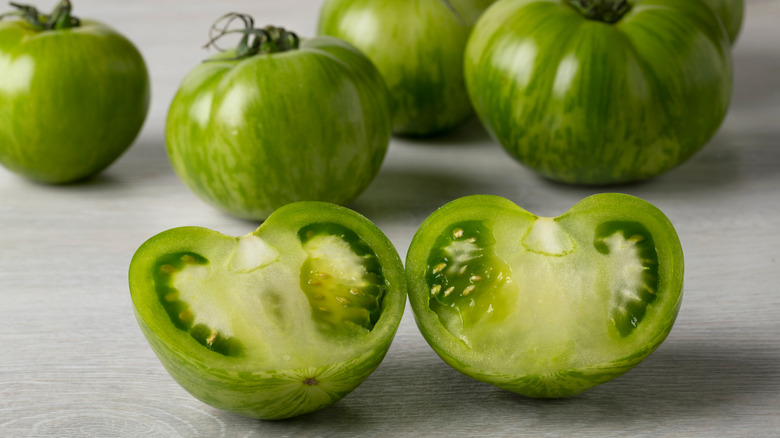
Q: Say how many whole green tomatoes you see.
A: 5